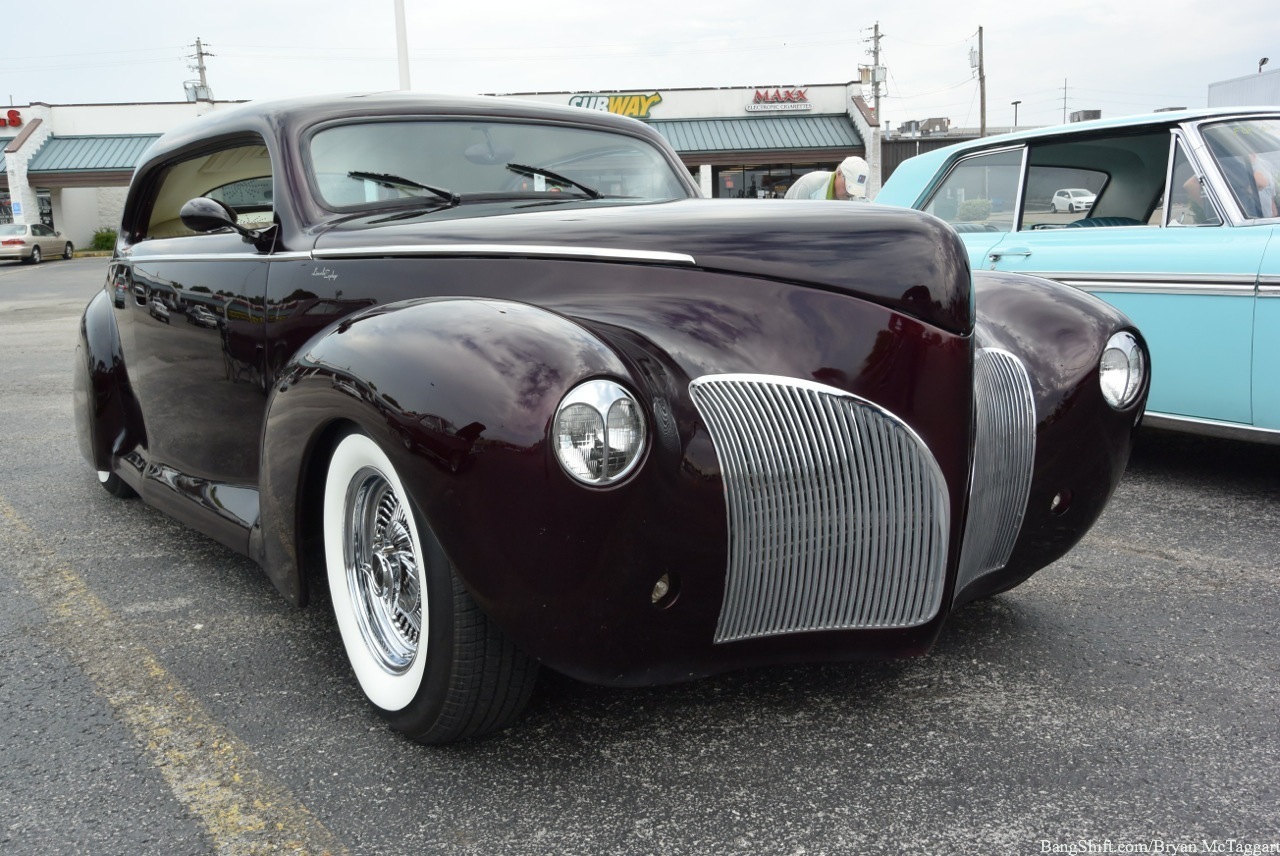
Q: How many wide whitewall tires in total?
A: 2